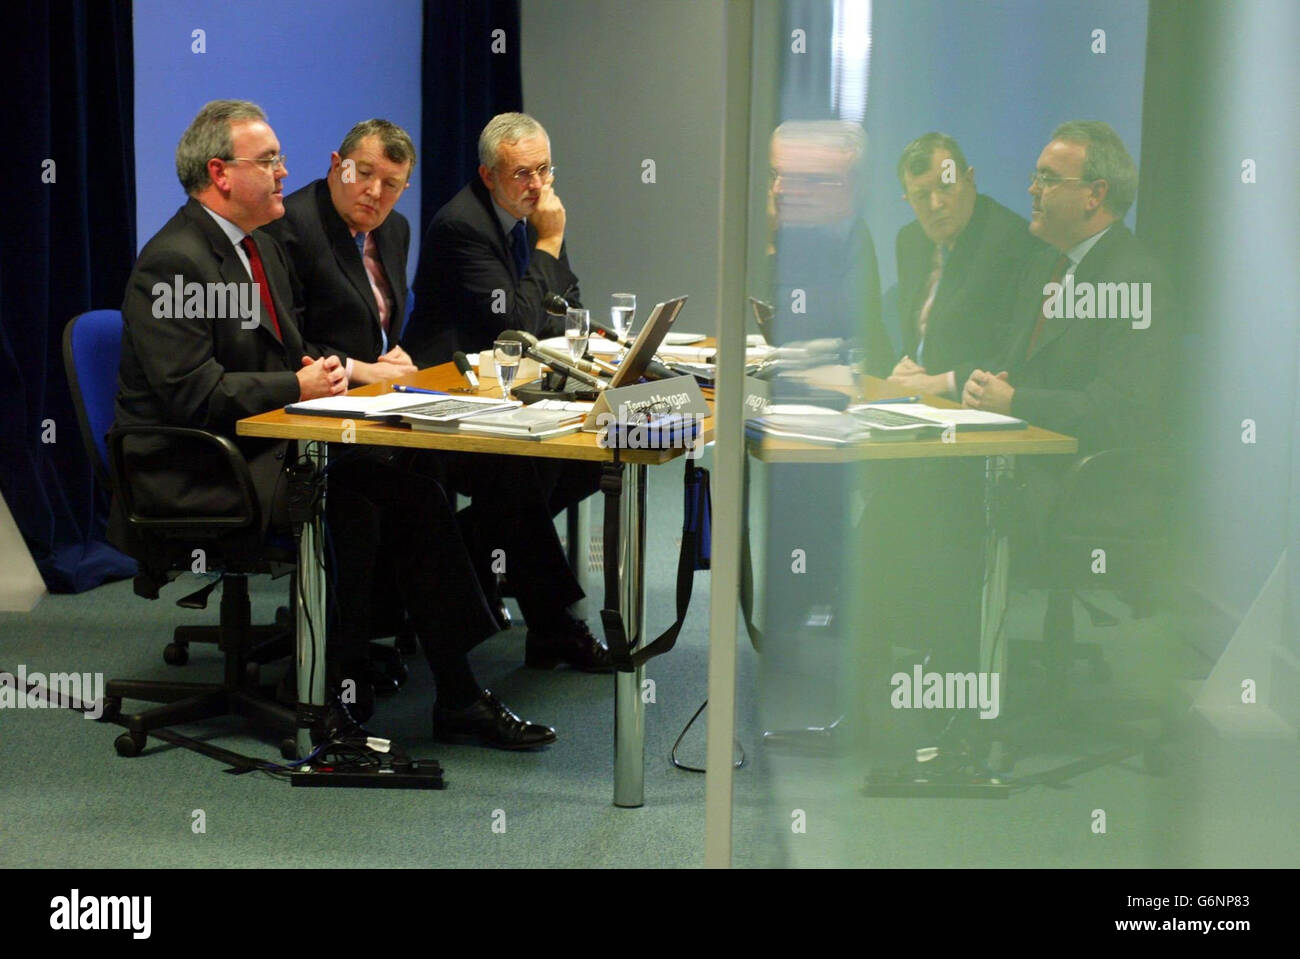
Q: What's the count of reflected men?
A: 3